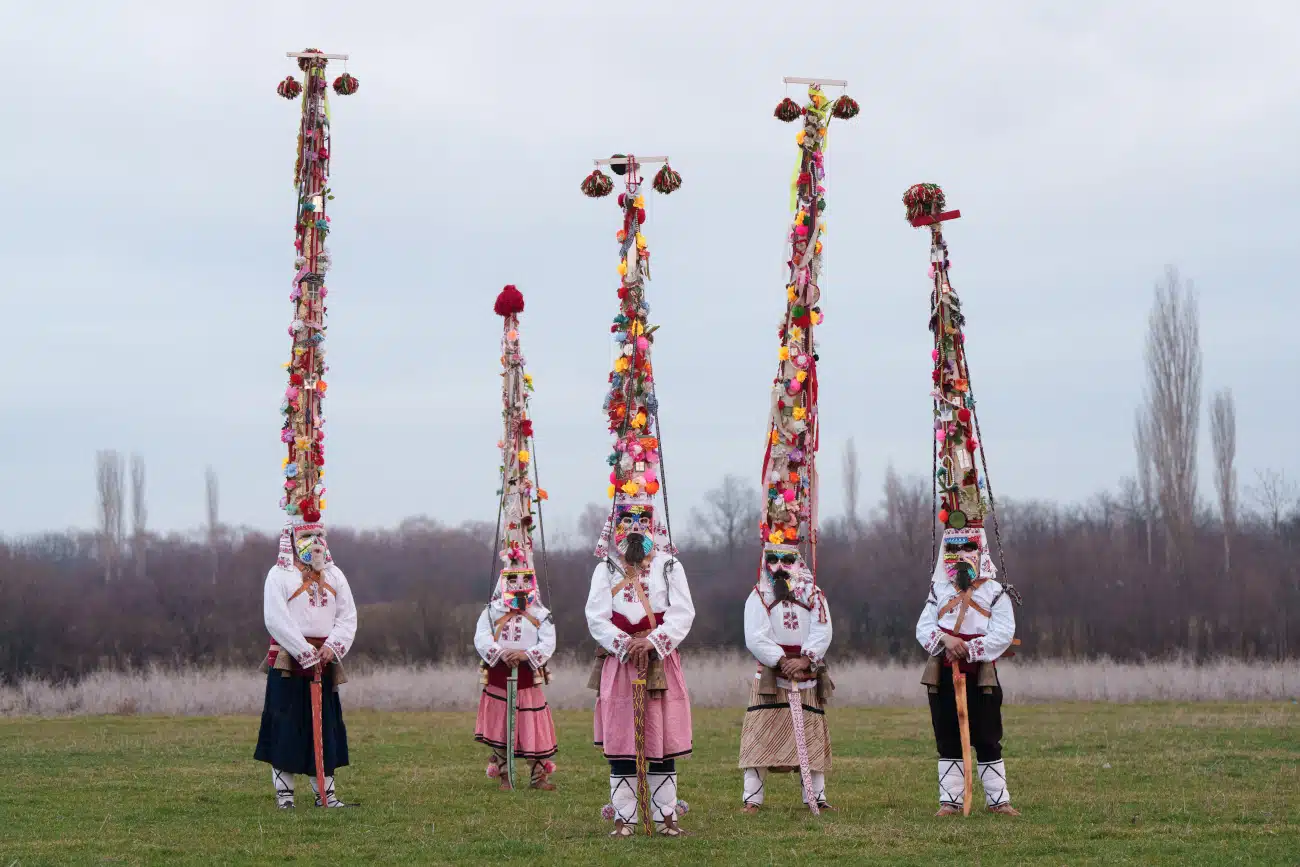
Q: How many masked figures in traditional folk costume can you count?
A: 5